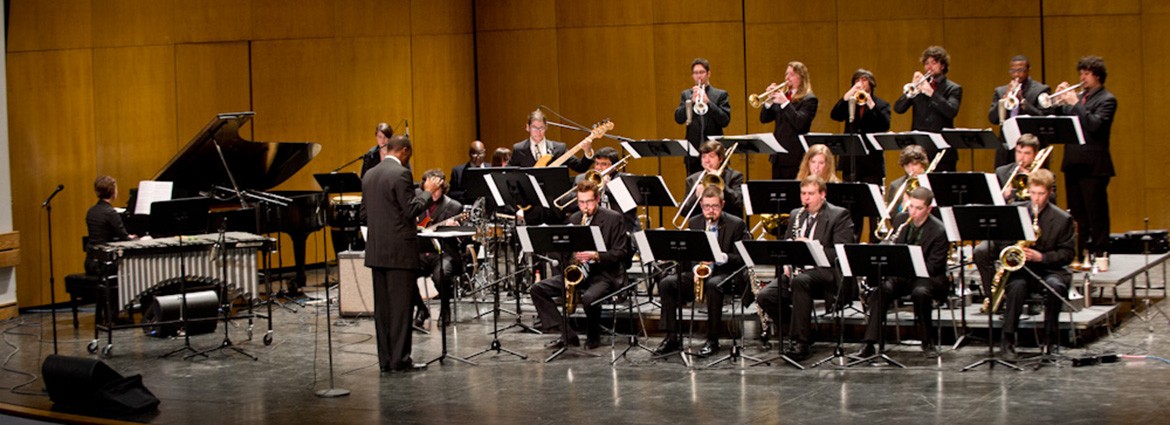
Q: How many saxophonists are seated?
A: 5